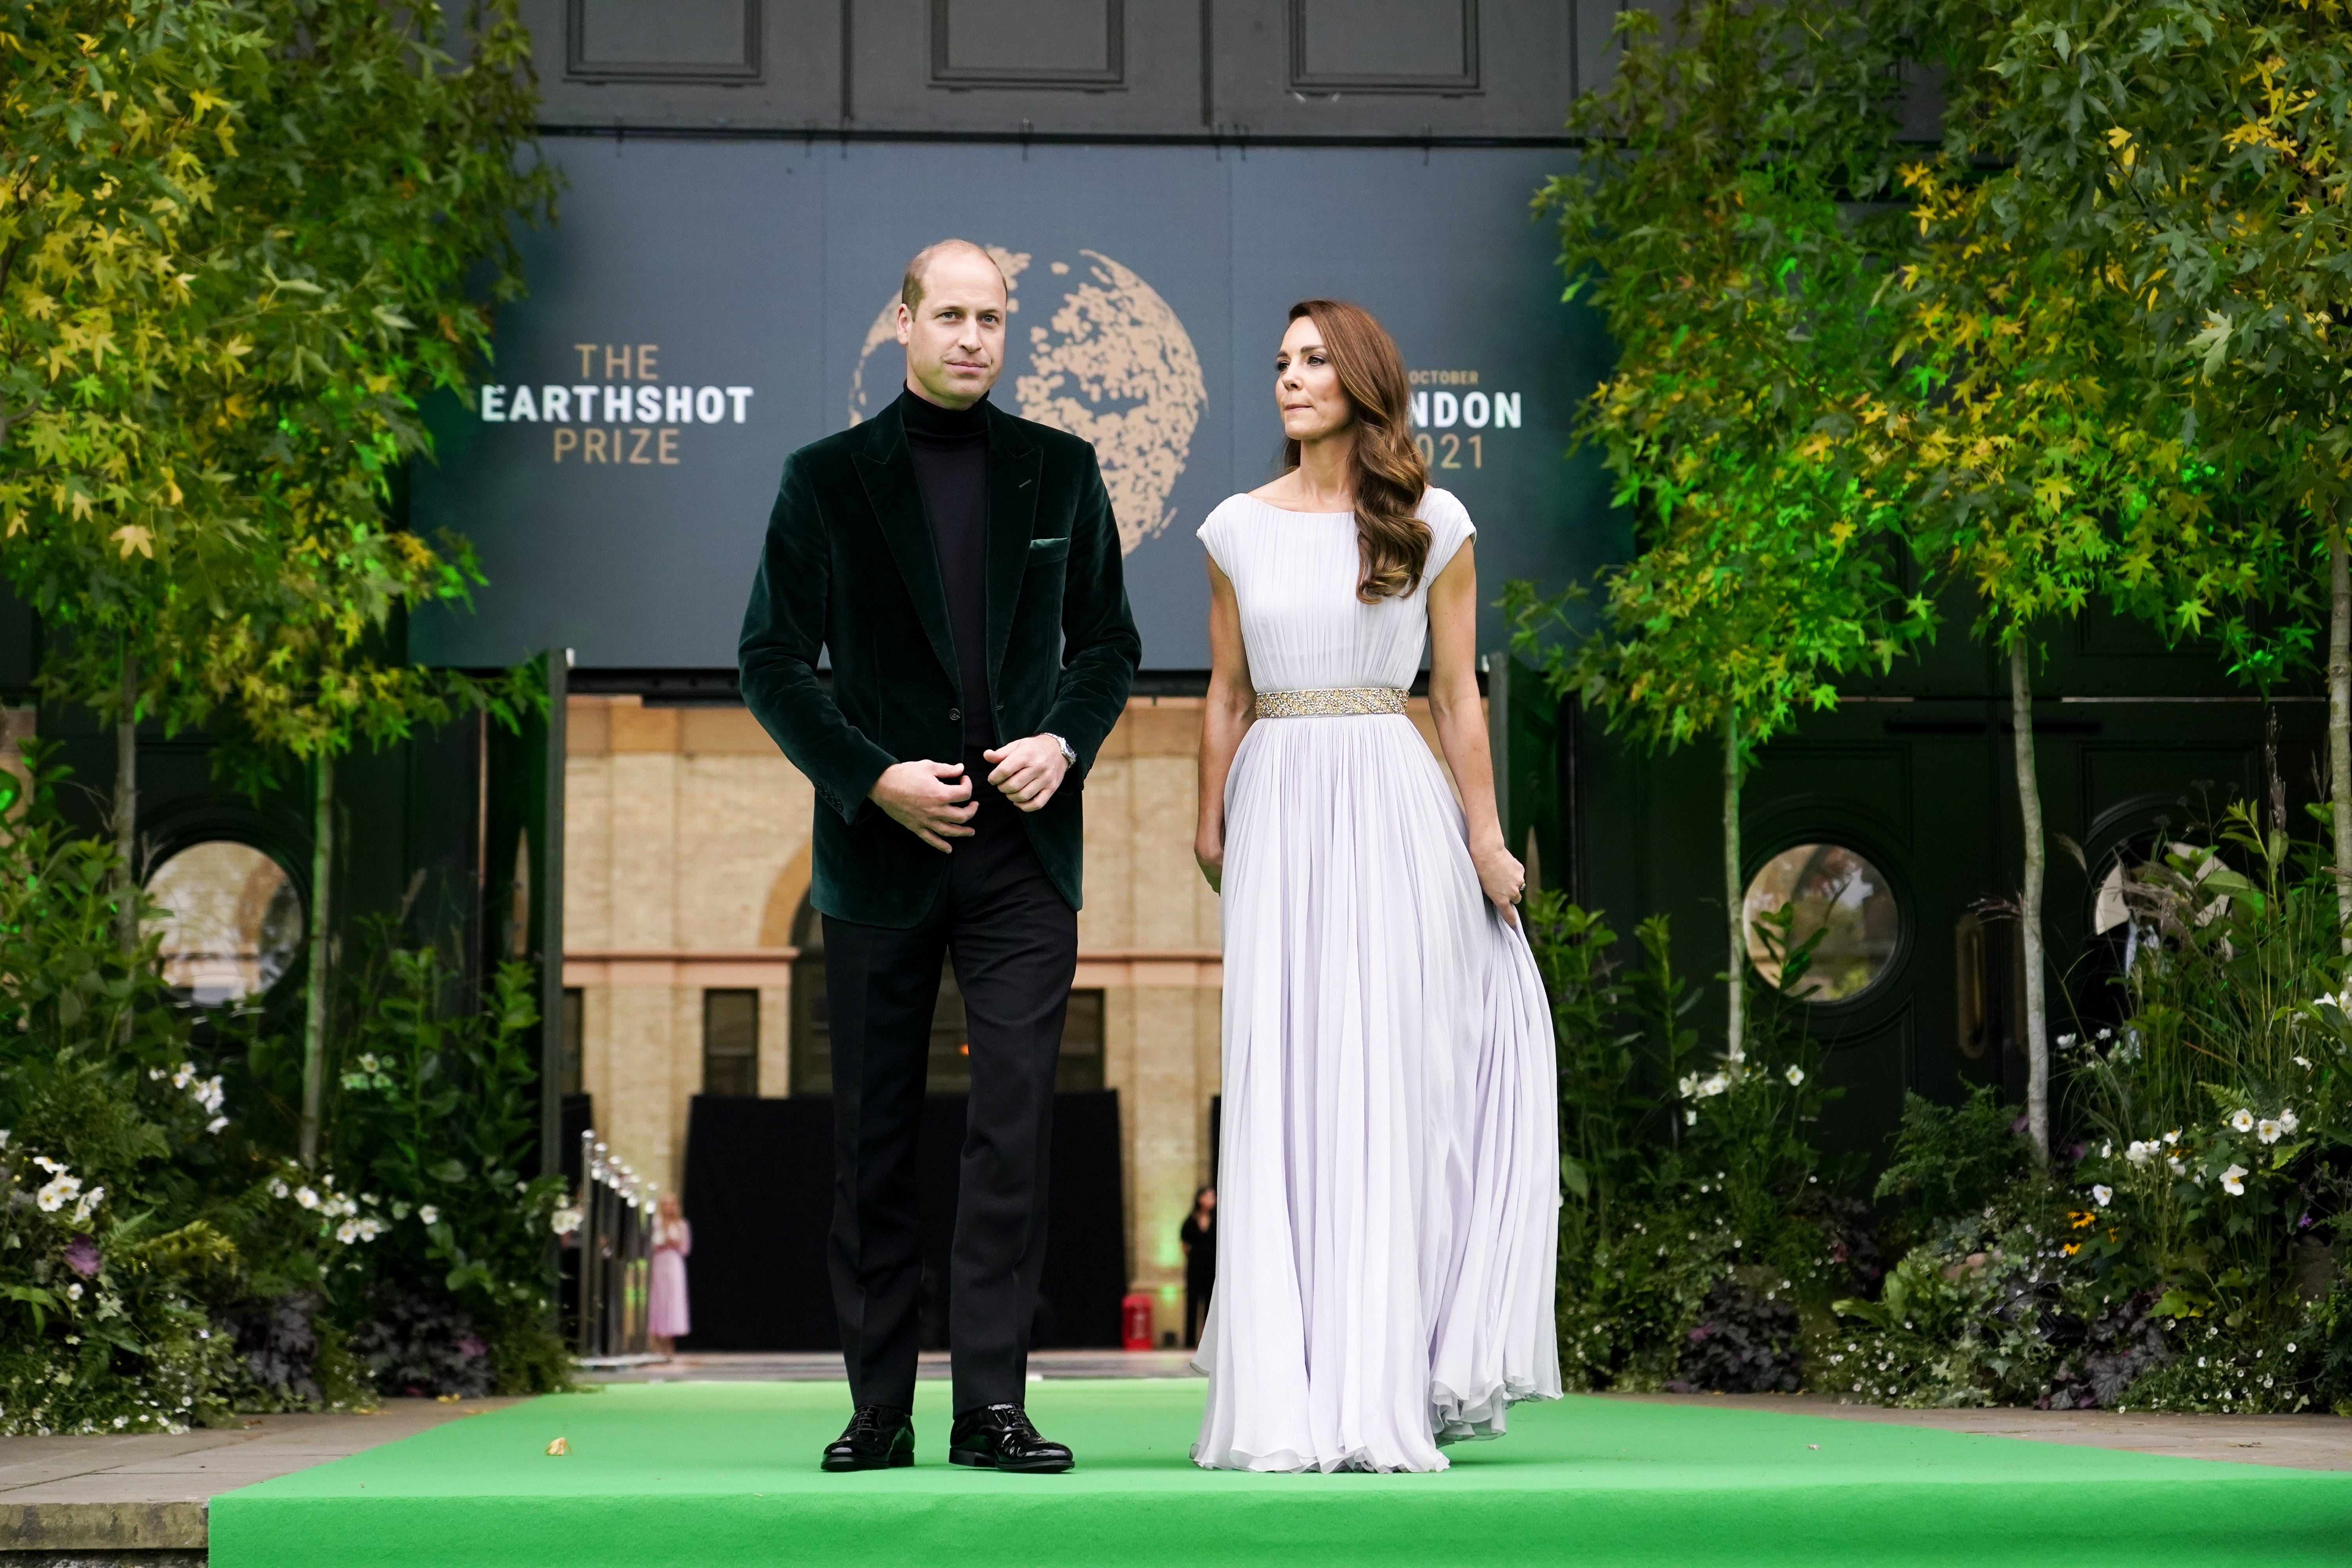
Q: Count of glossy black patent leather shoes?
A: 2